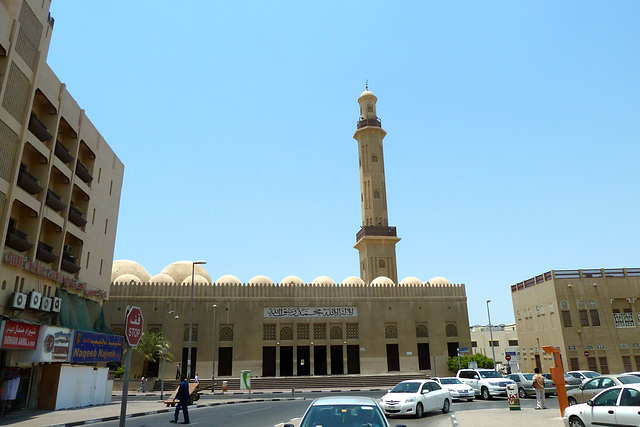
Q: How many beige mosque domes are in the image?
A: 13